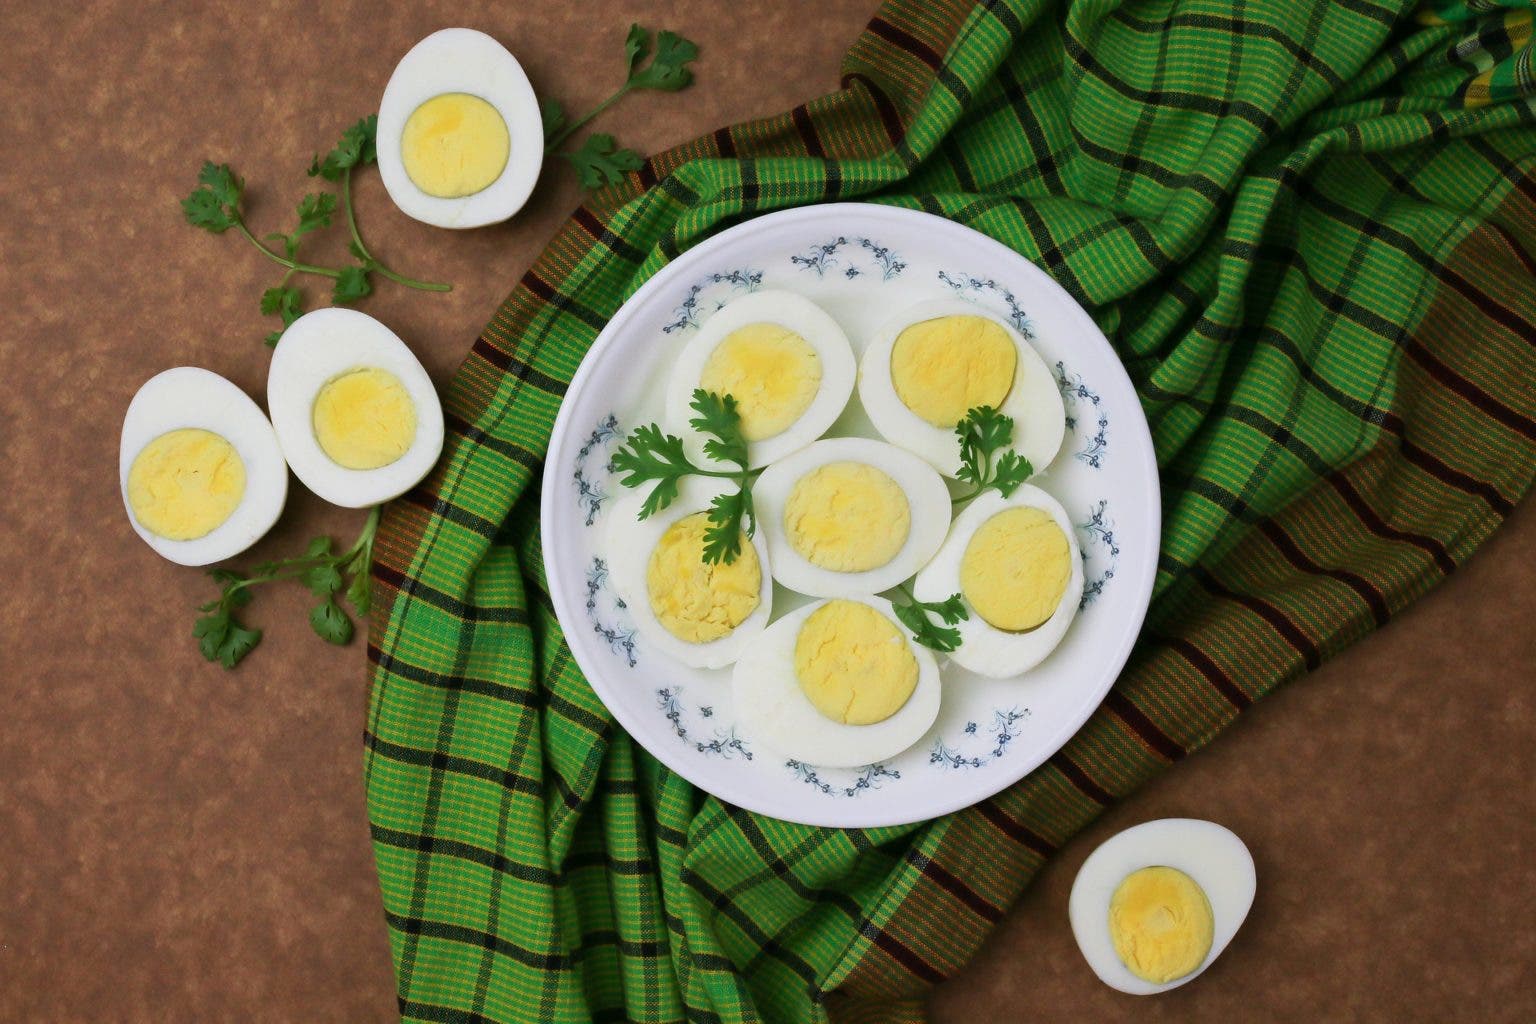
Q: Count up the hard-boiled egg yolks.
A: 10